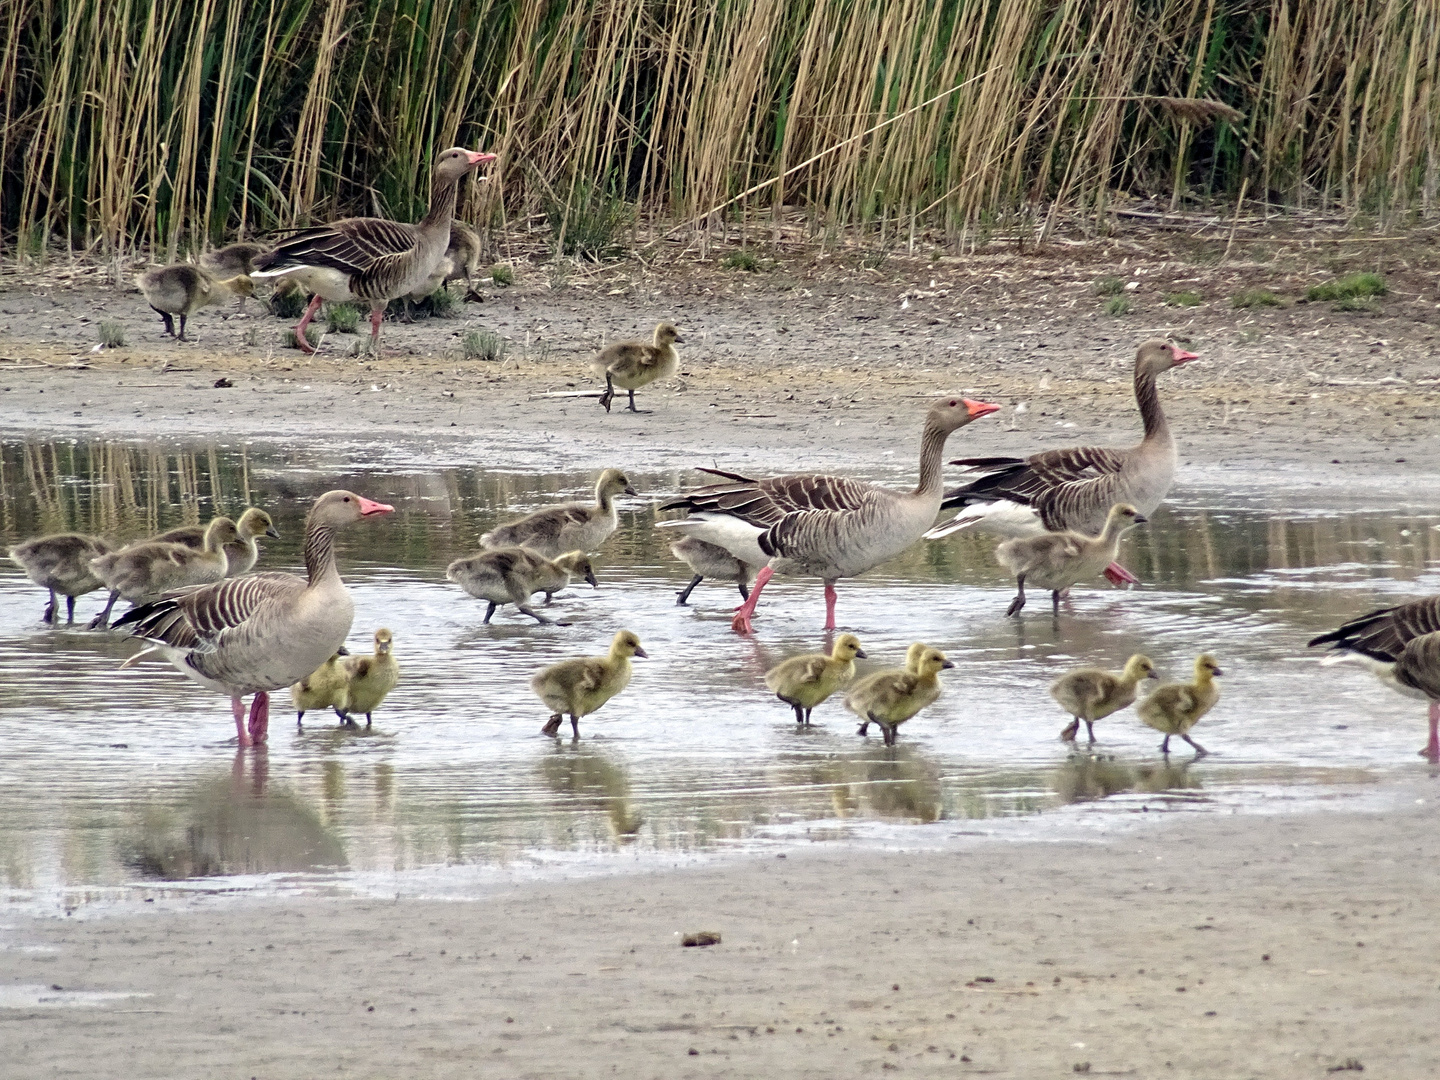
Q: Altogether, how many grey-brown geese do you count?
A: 5